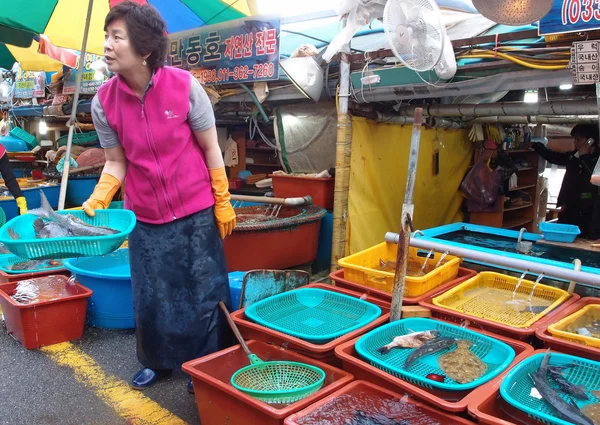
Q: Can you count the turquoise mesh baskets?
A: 5